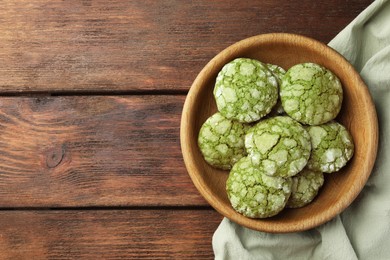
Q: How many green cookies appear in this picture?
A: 8